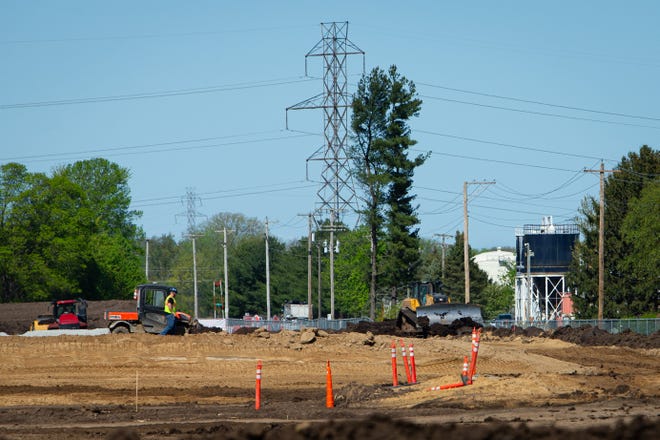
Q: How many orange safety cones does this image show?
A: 9